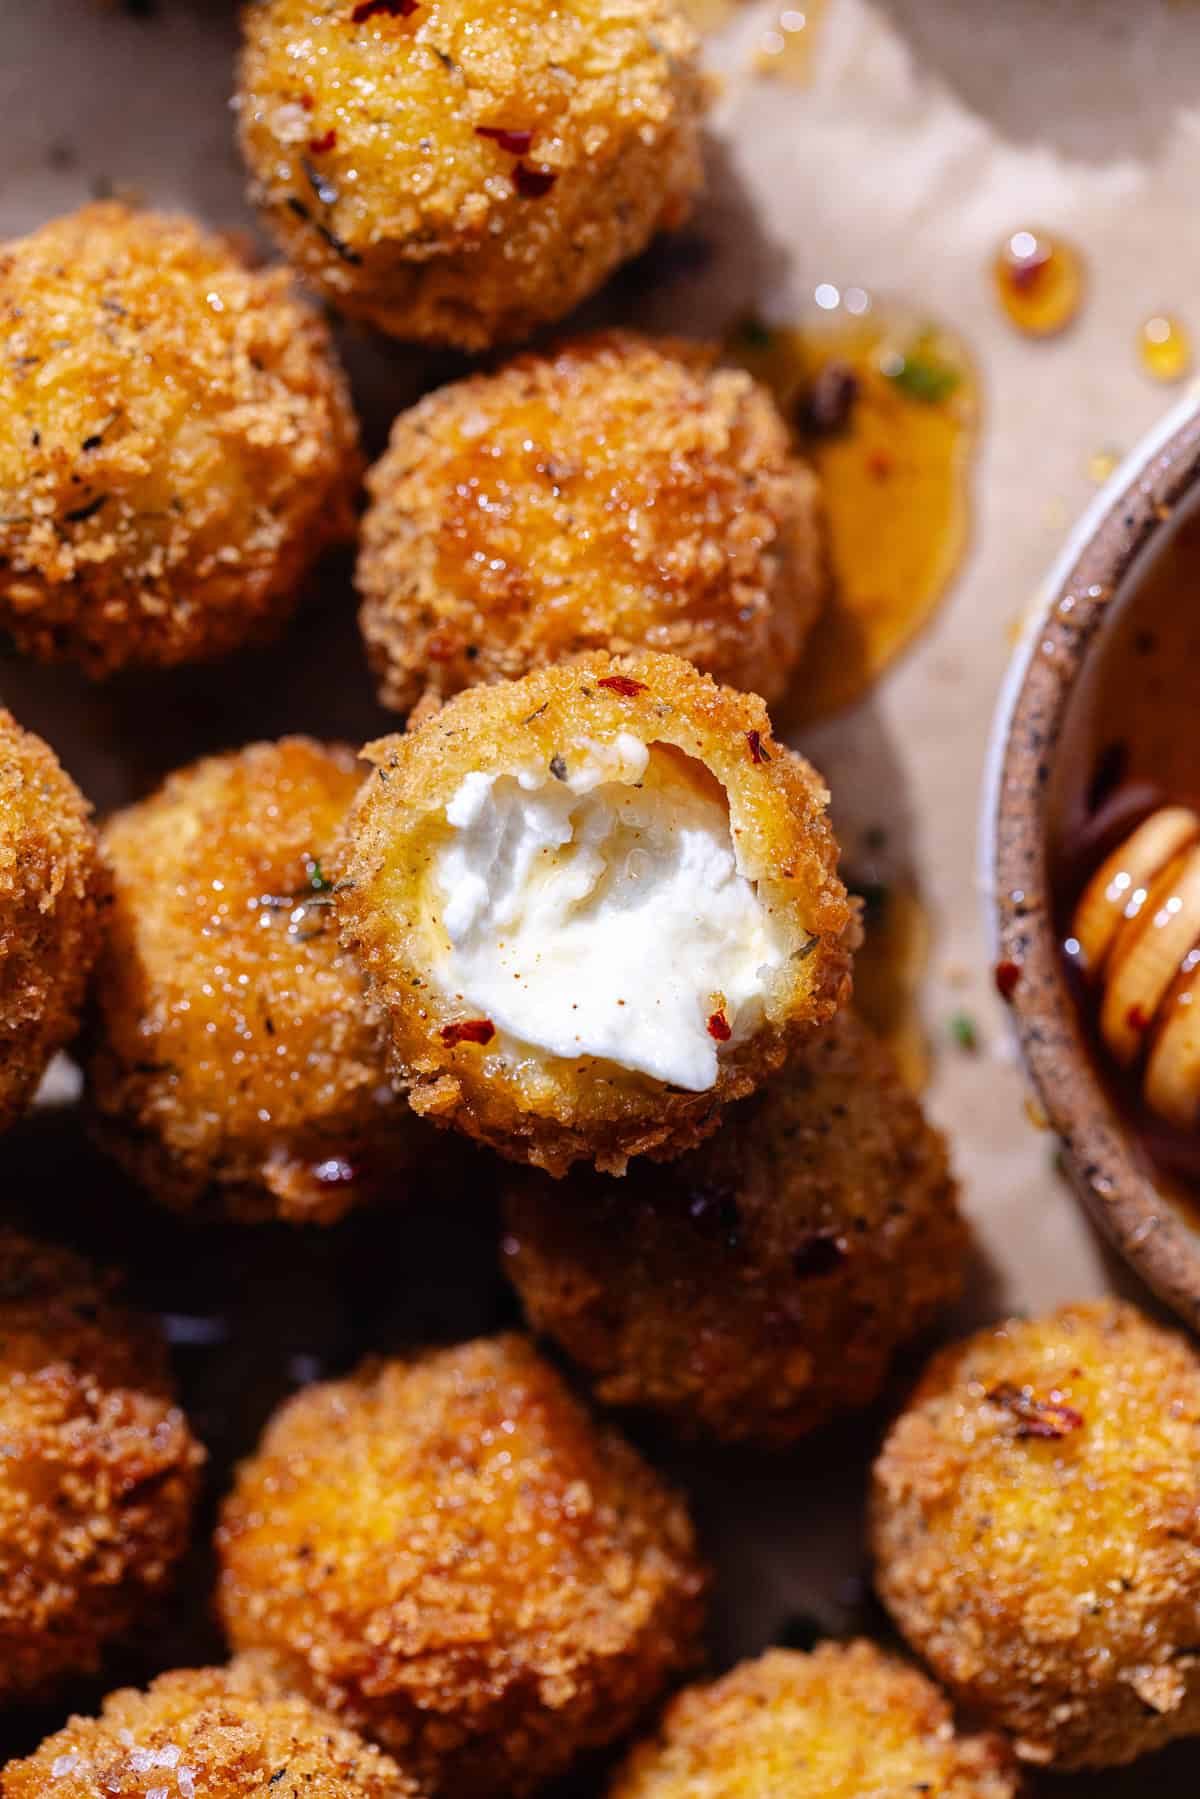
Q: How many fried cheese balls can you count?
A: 12